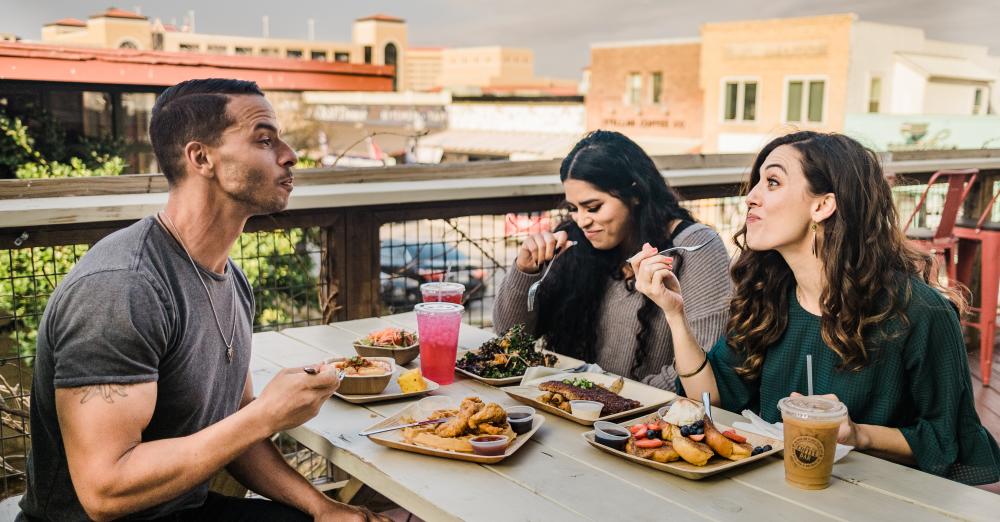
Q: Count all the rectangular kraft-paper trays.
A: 5